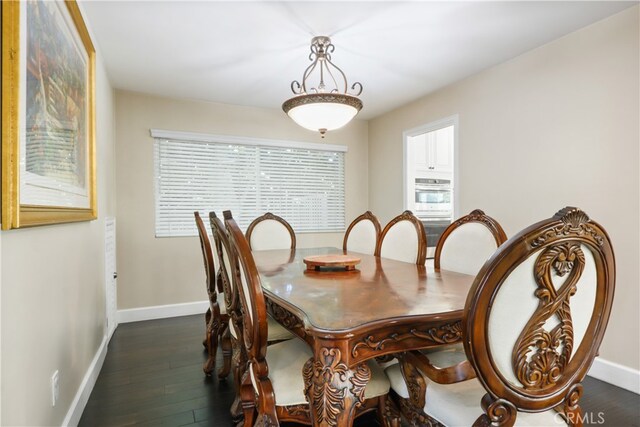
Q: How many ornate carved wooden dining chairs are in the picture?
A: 8